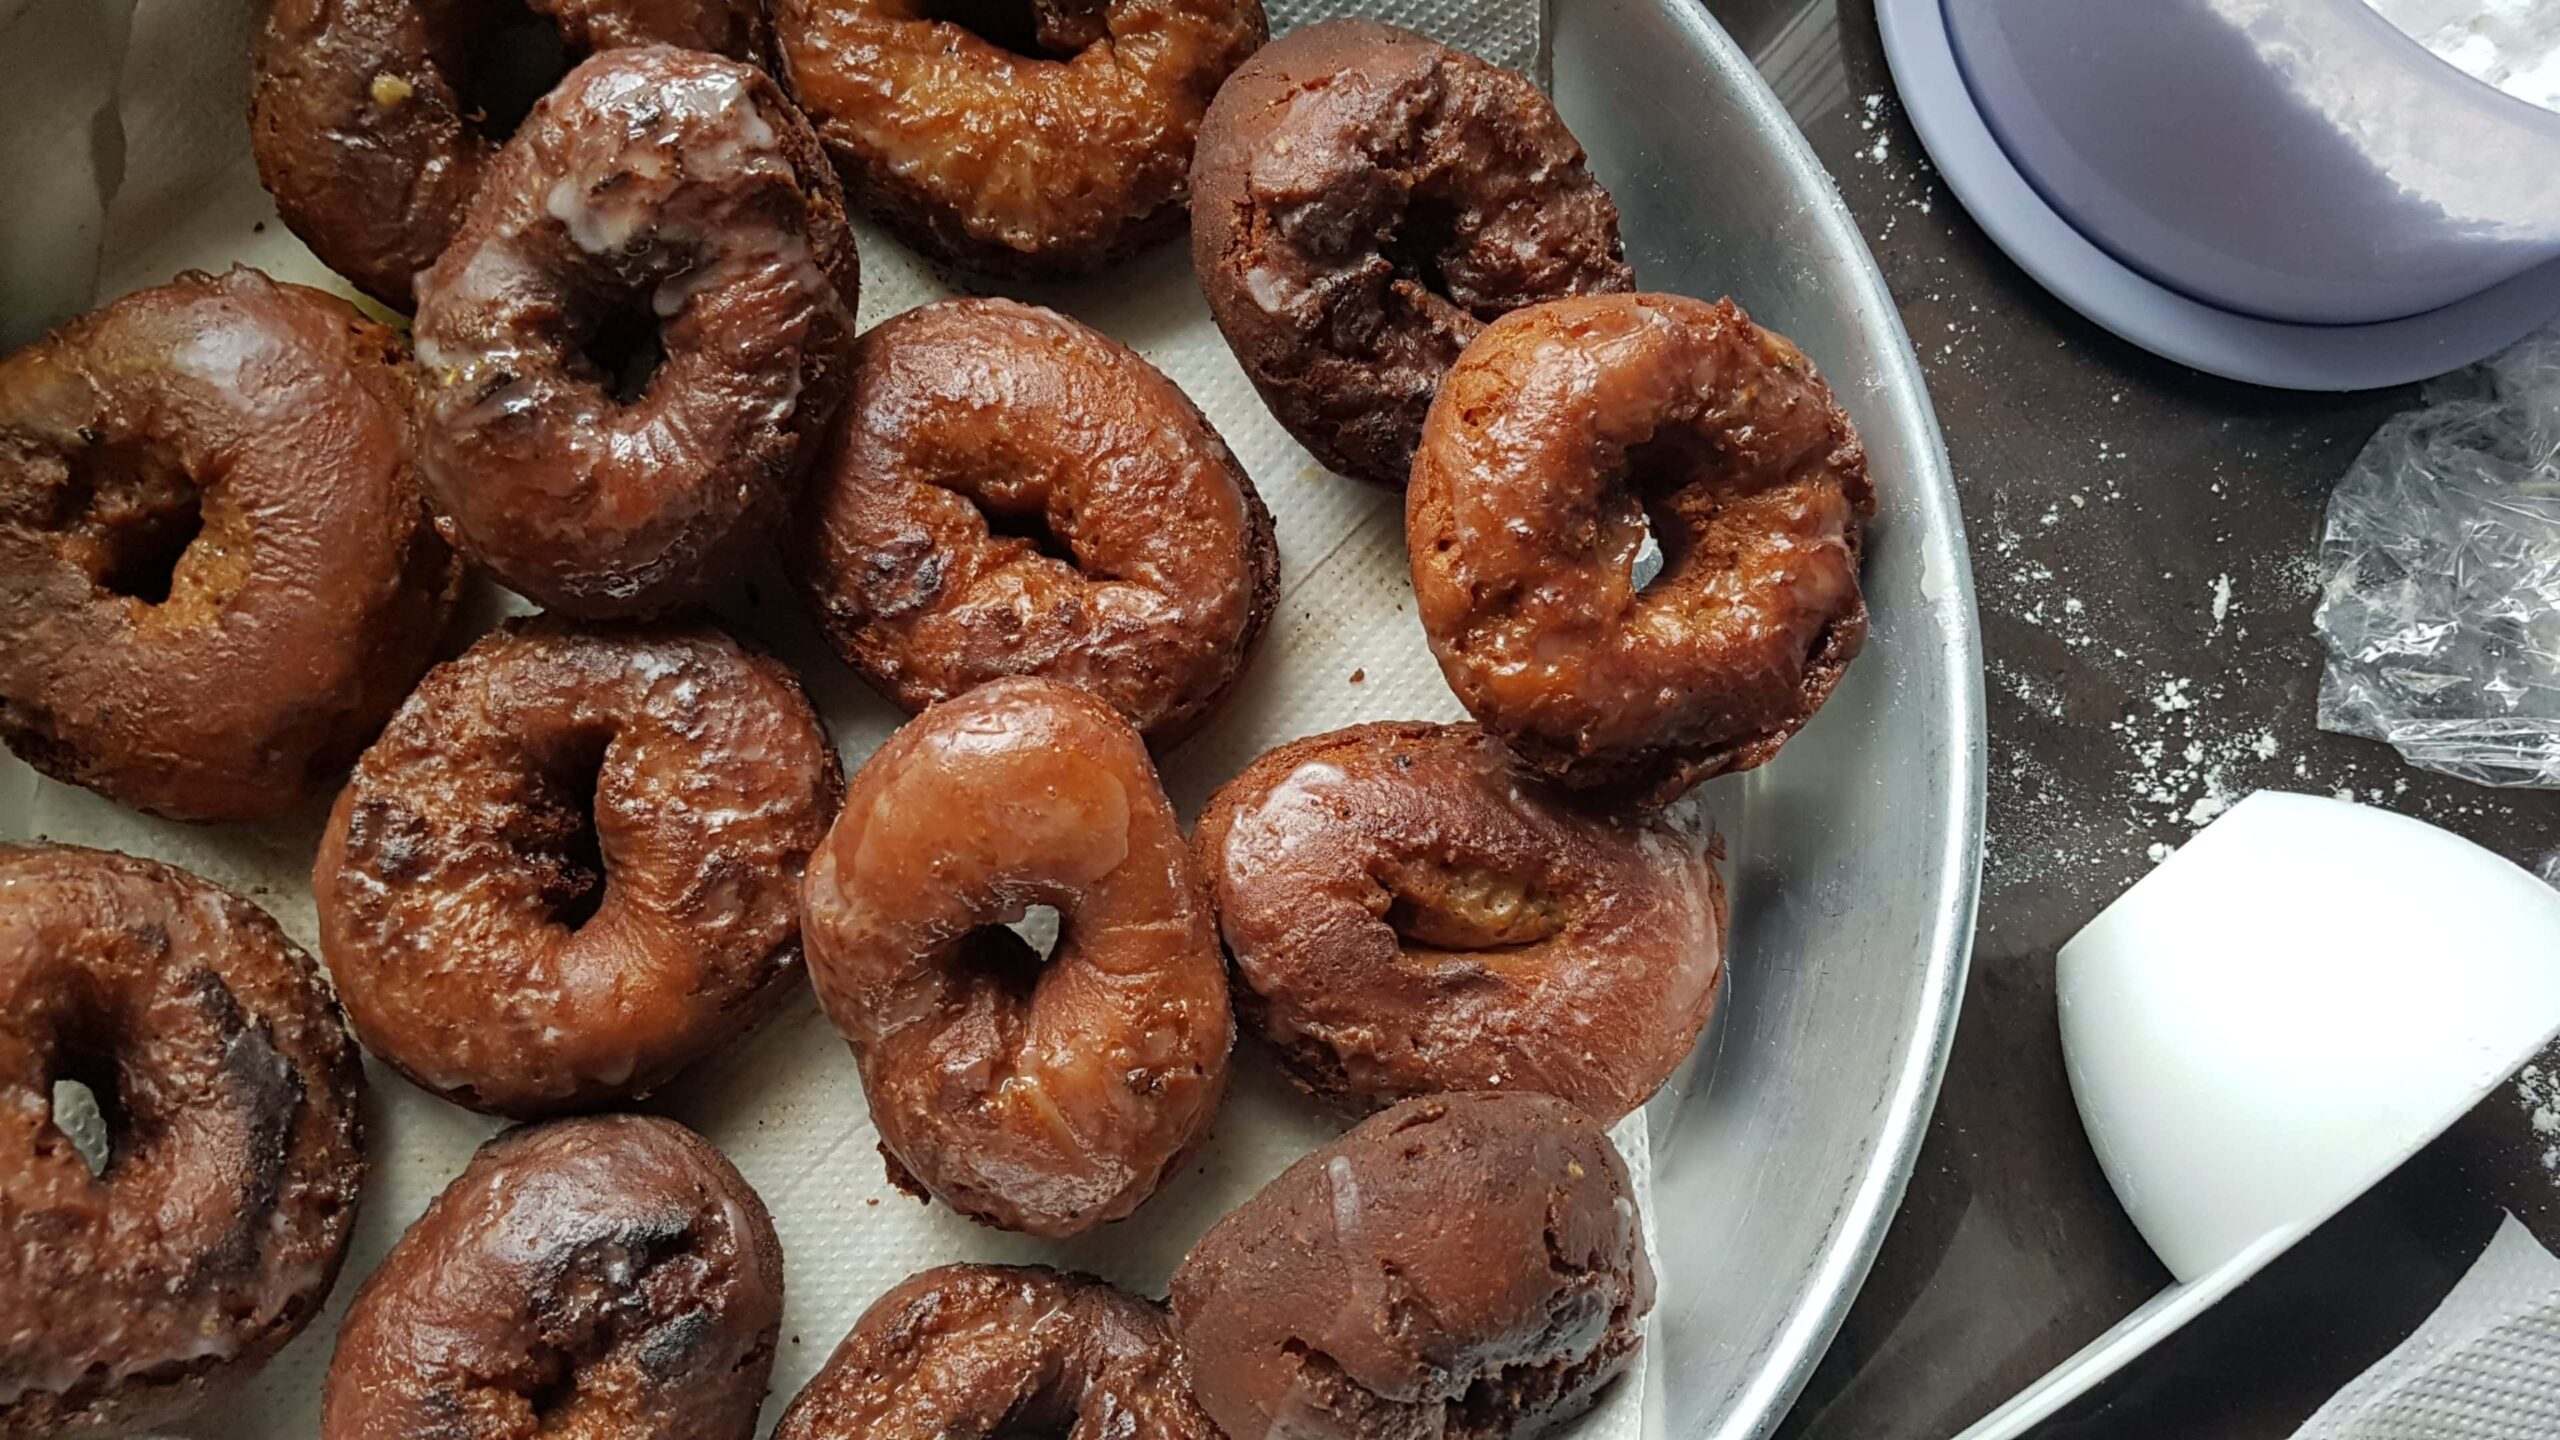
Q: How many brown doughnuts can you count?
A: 14